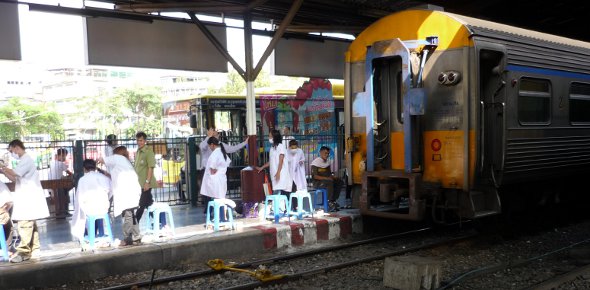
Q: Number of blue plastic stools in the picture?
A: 7